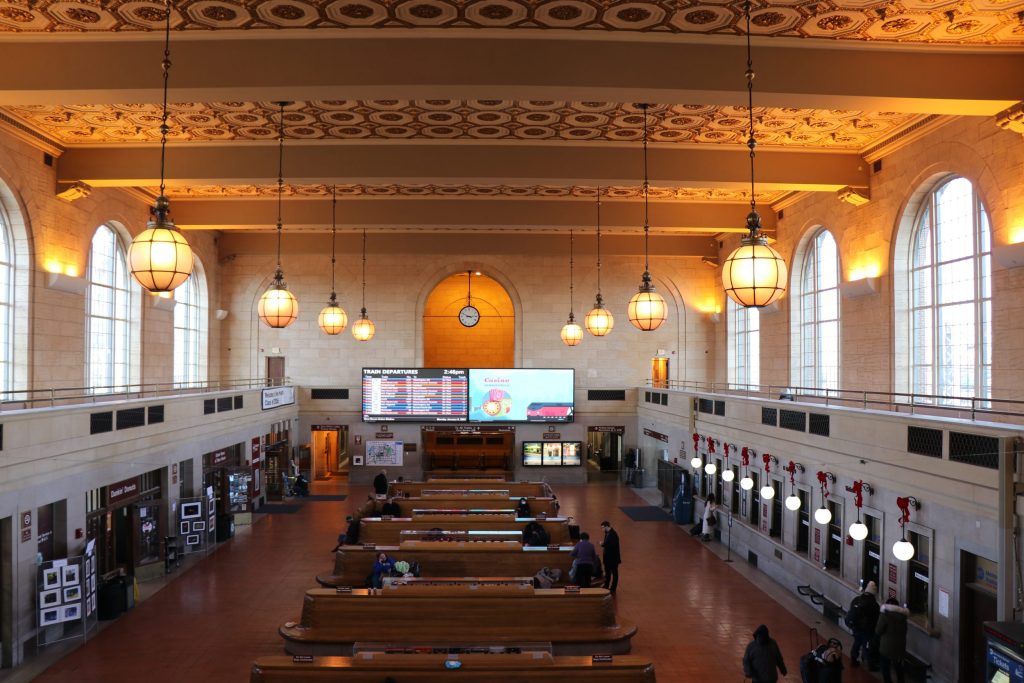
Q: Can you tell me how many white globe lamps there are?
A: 9